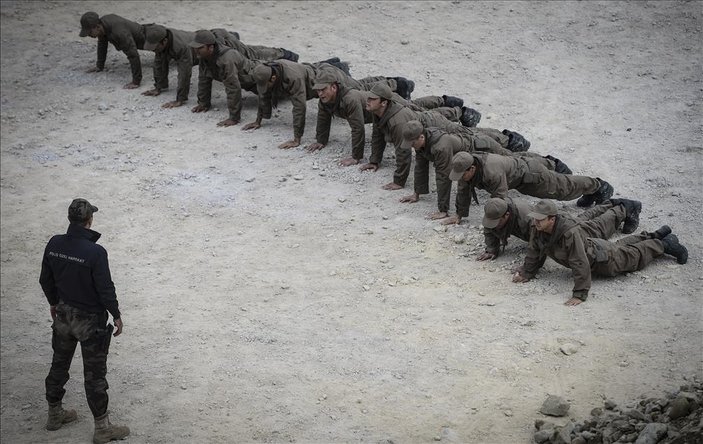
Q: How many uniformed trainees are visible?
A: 10